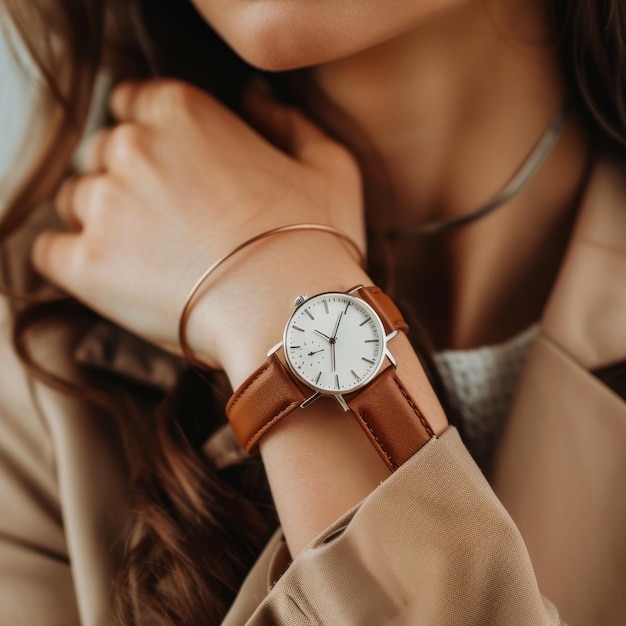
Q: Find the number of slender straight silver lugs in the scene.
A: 6